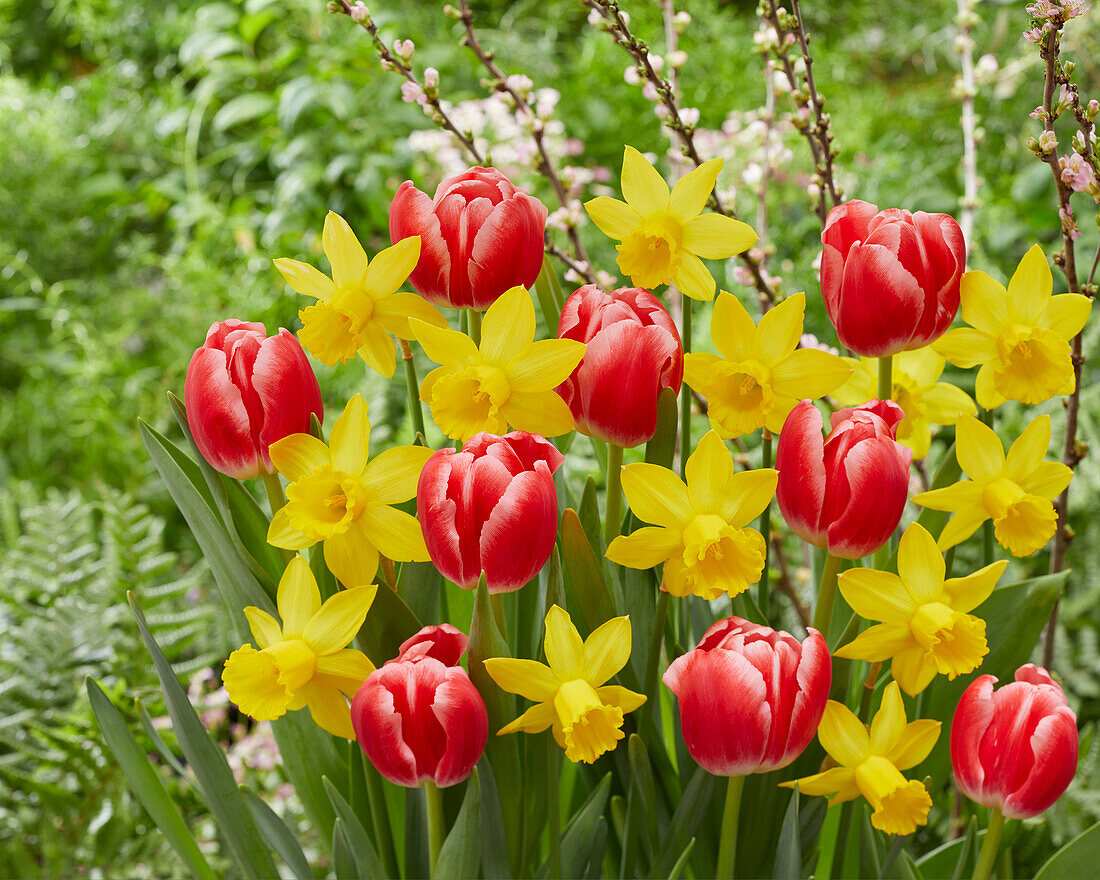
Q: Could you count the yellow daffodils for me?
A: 13